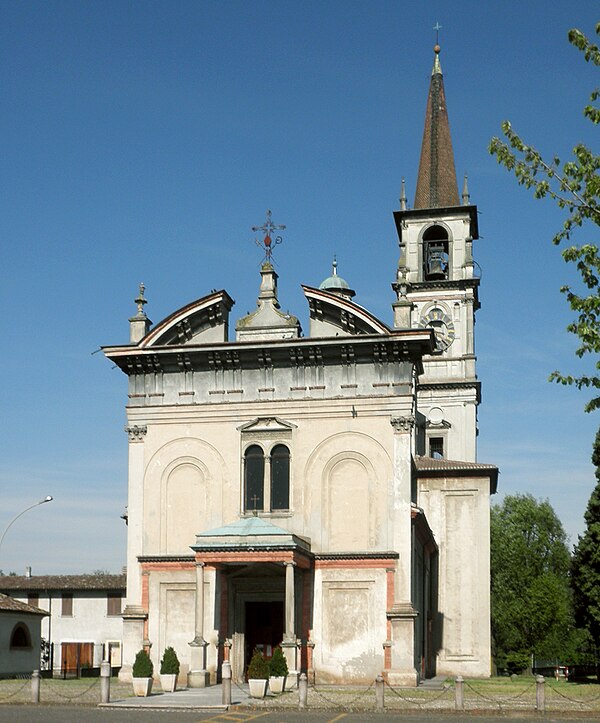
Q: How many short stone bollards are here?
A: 7